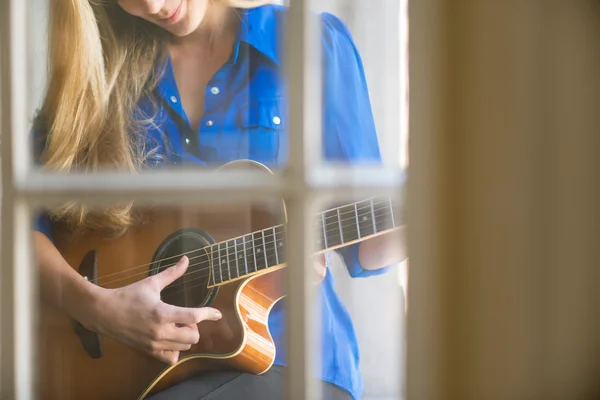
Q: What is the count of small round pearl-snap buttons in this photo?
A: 5